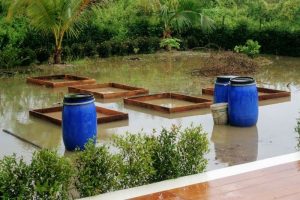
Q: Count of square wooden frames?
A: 5